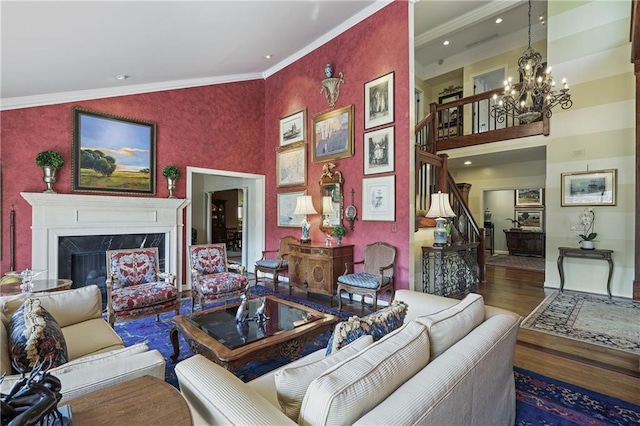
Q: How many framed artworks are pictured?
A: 11